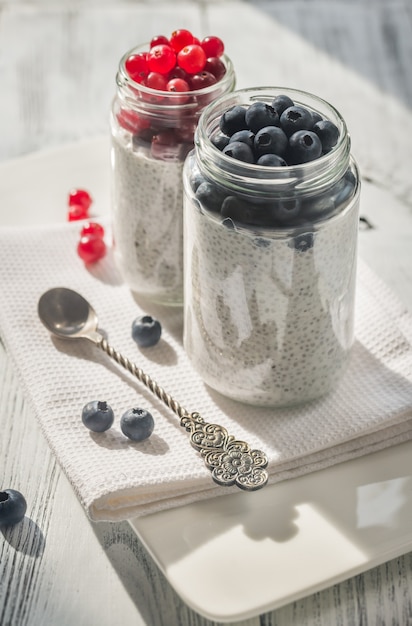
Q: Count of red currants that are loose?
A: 4